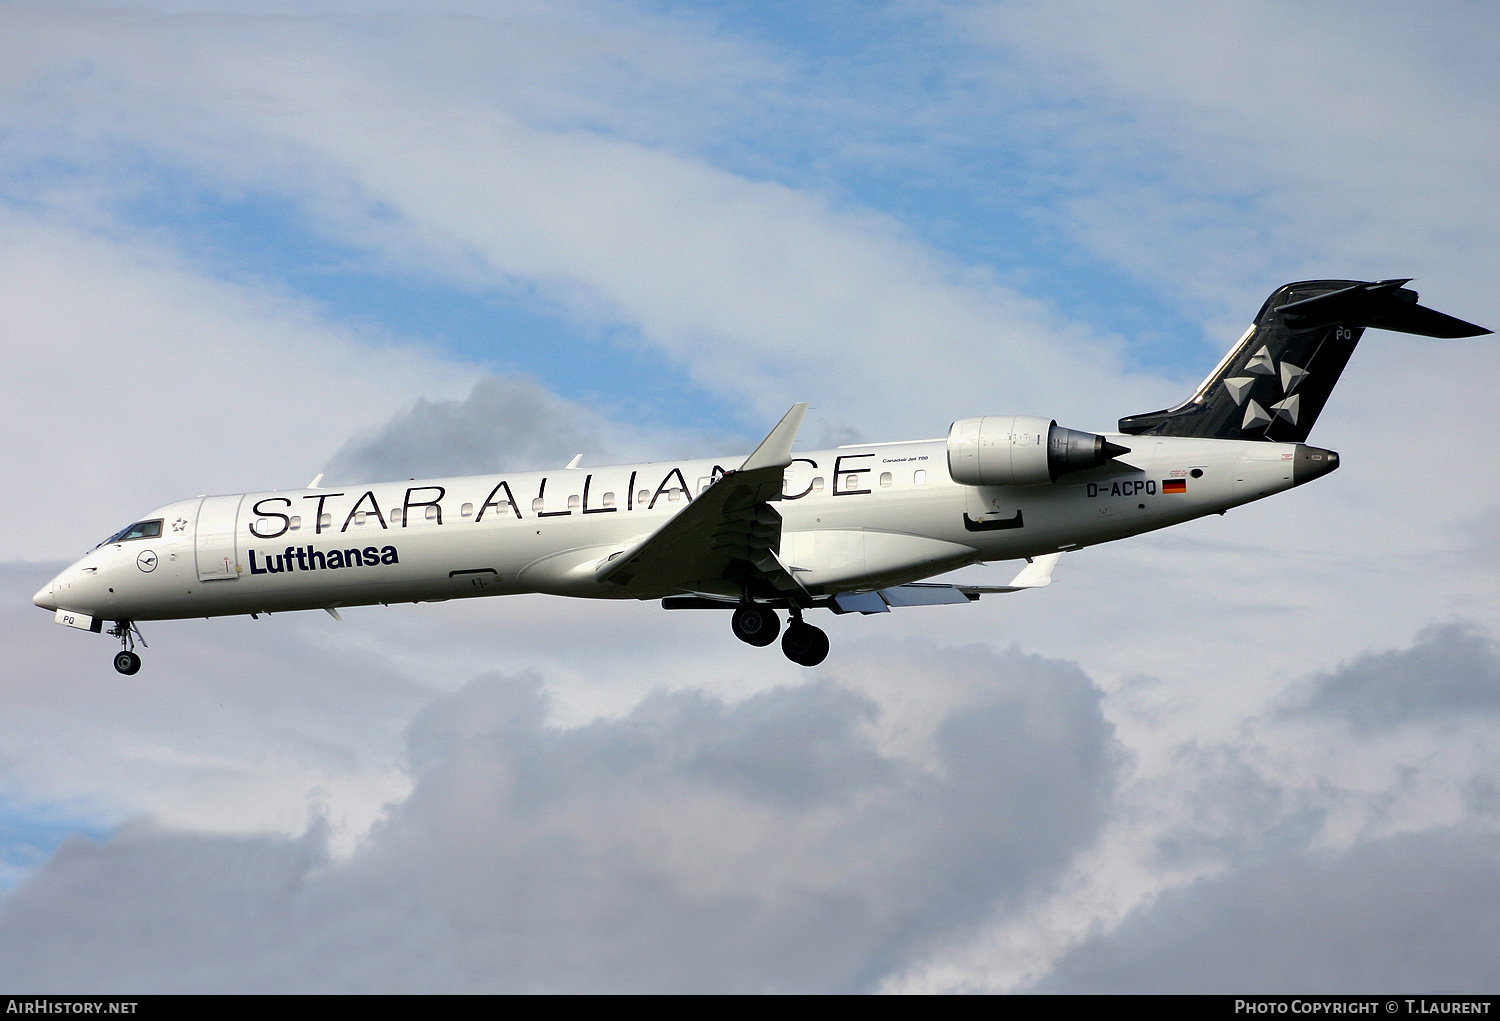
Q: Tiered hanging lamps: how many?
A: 0